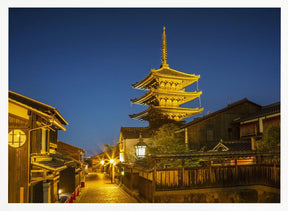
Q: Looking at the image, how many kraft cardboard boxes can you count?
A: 0